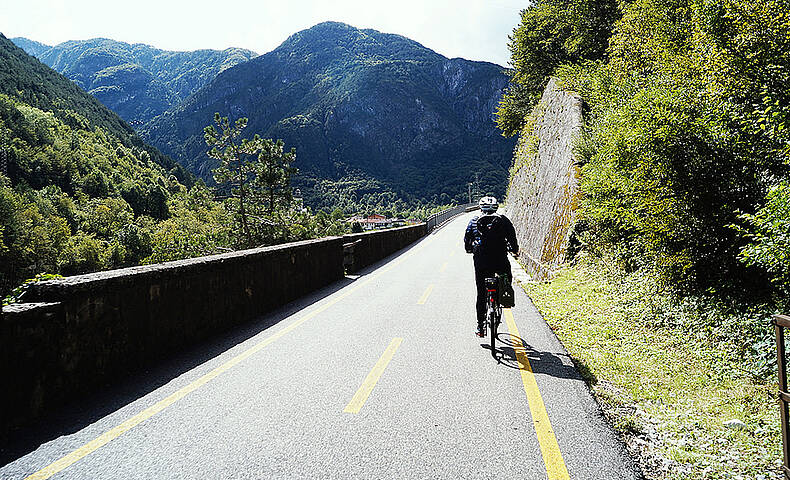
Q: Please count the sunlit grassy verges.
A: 1